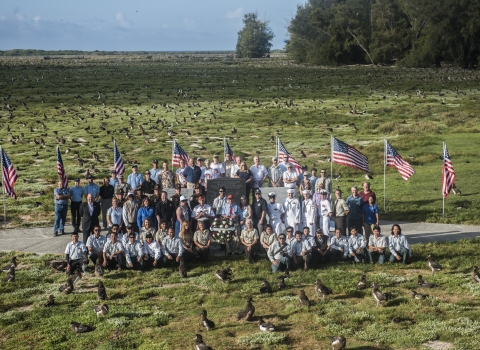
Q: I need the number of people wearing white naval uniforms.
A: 4